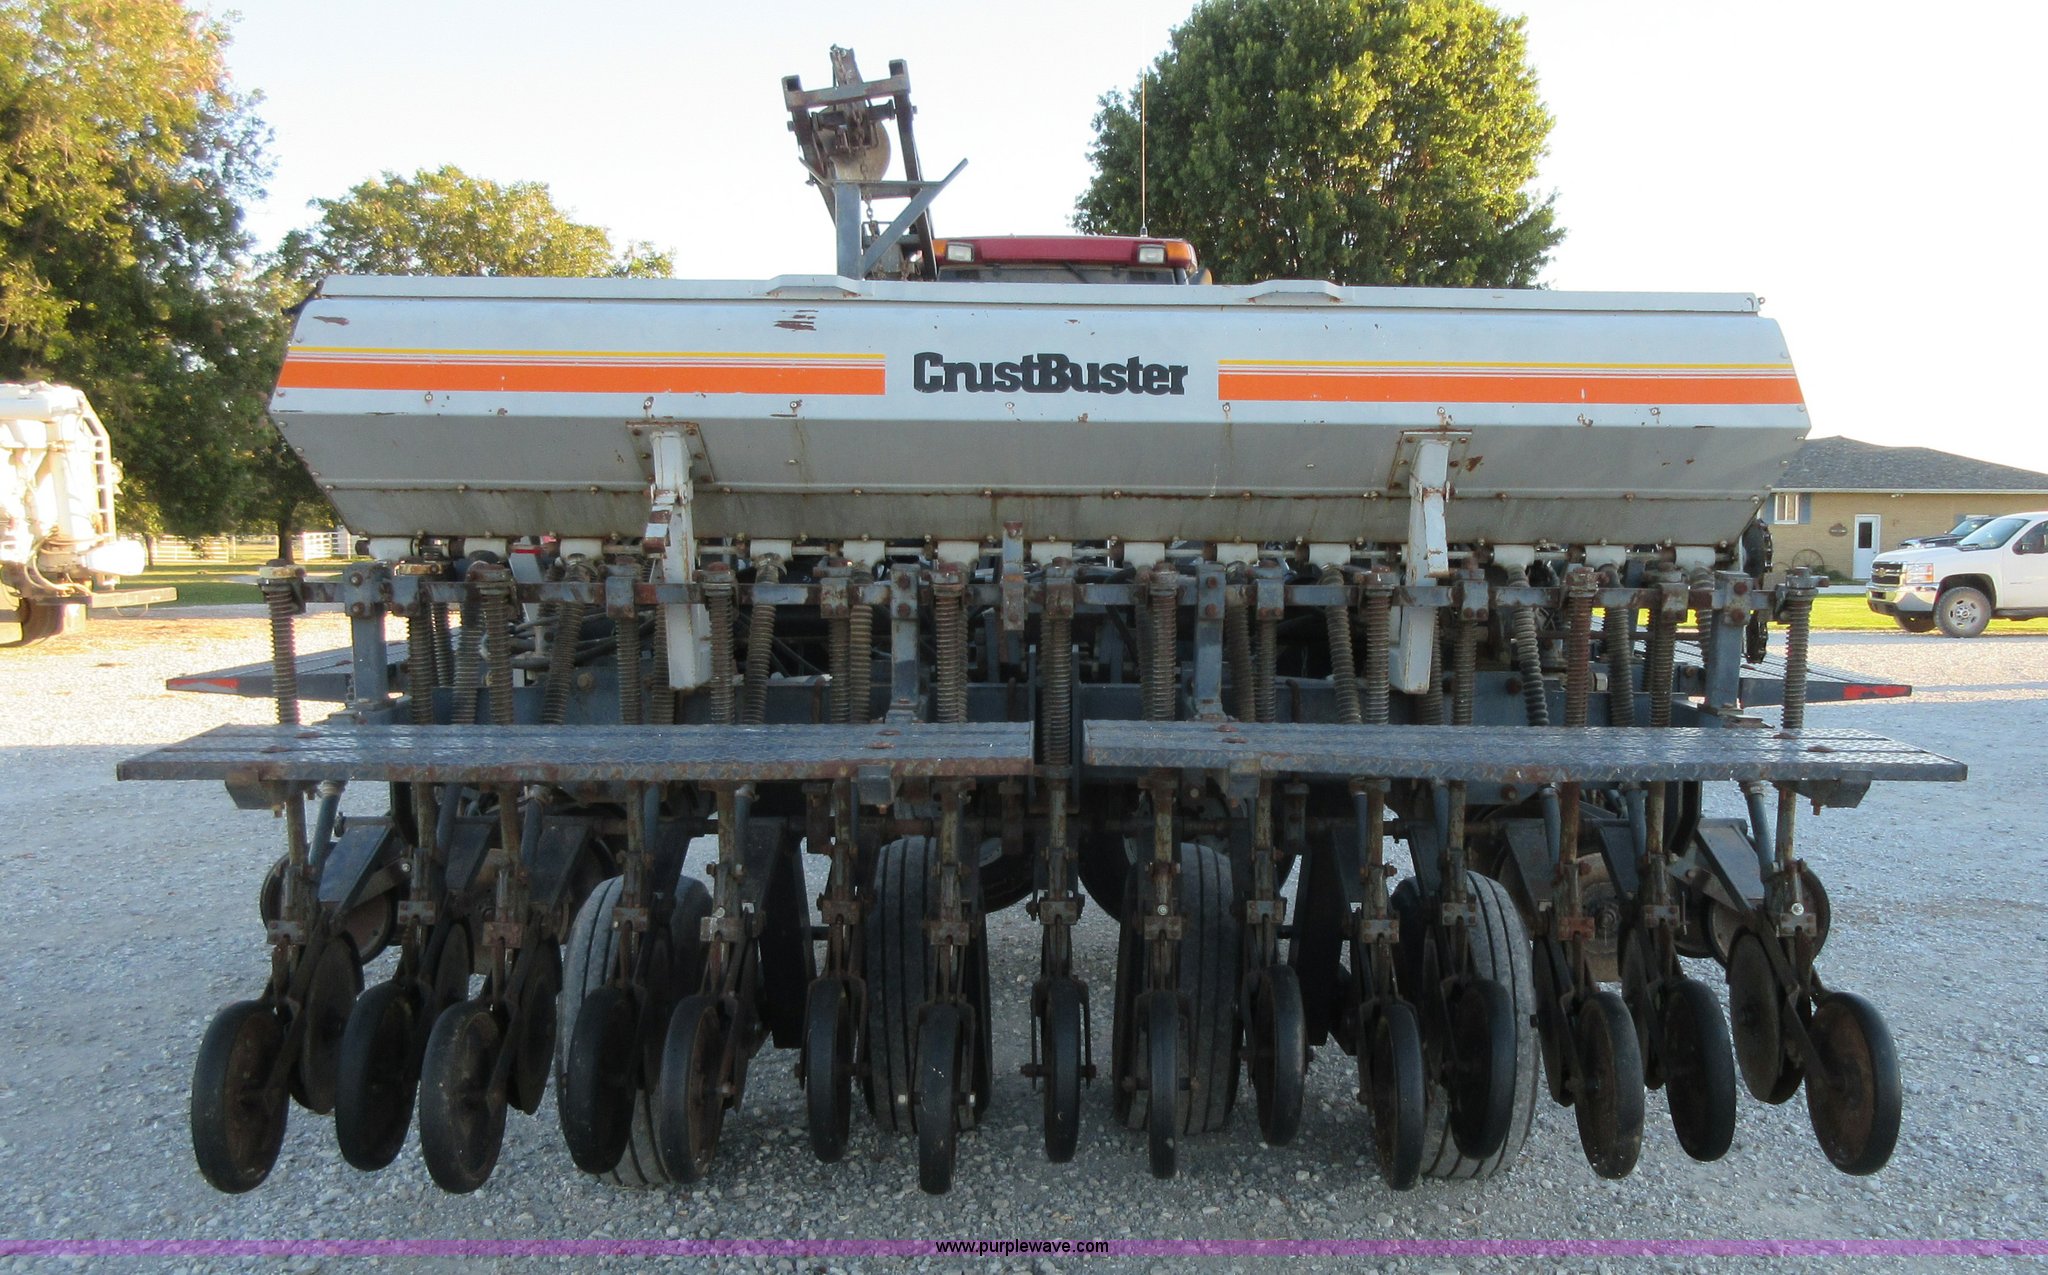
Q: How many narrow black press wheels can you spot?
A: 15